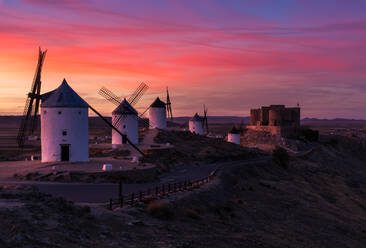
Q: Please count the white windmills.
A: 5